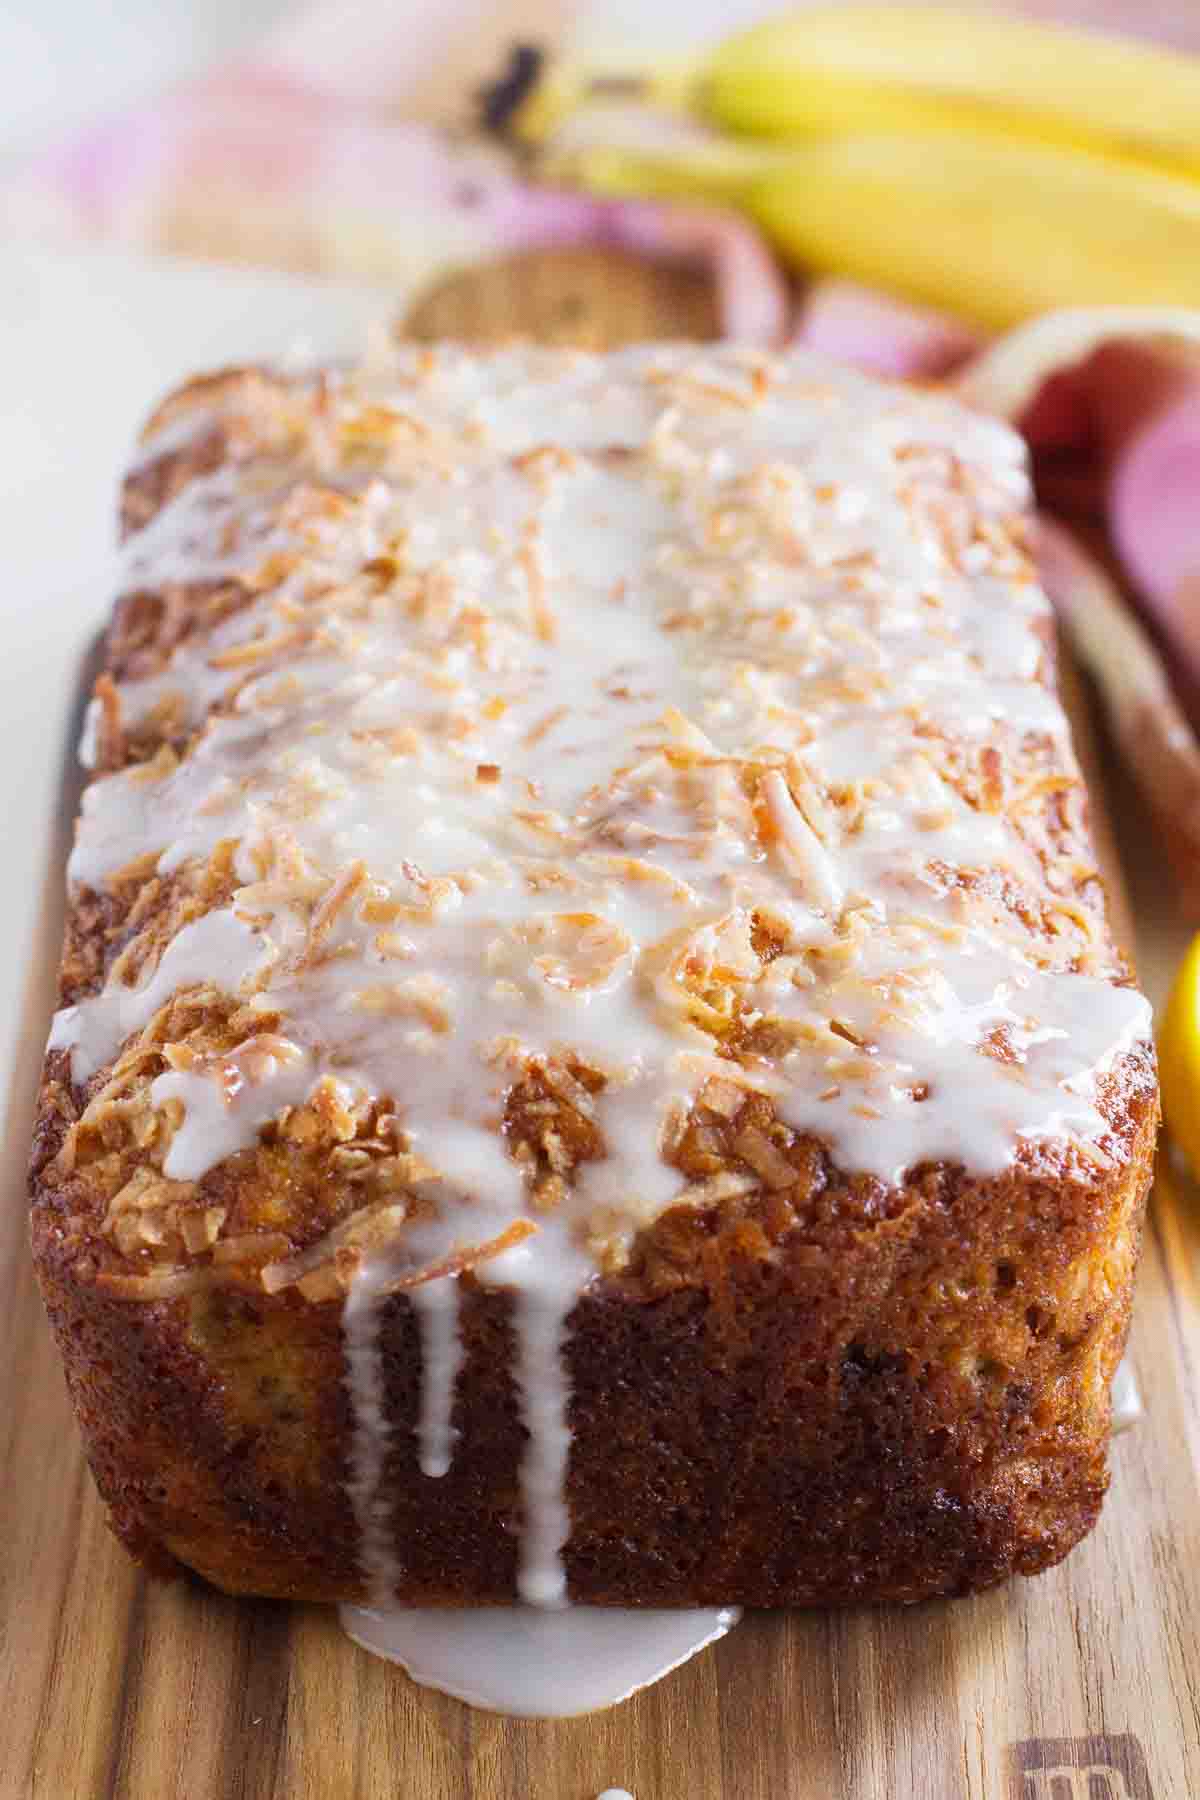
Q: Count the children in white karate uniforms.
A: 0